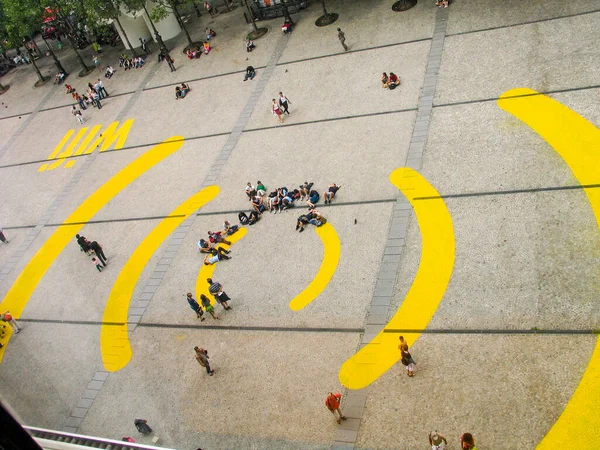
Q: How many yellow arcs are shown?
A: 6